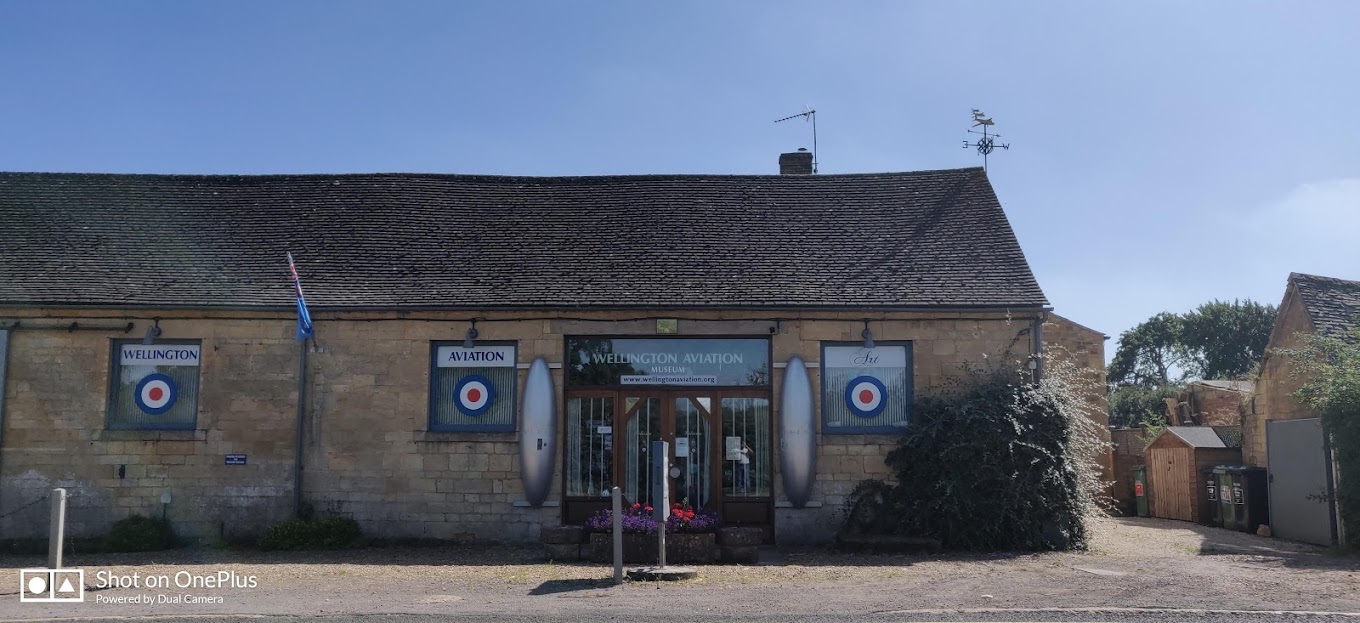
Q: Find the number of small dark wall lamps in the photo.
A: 3